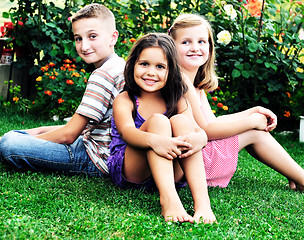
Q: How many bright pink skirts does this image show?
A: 1